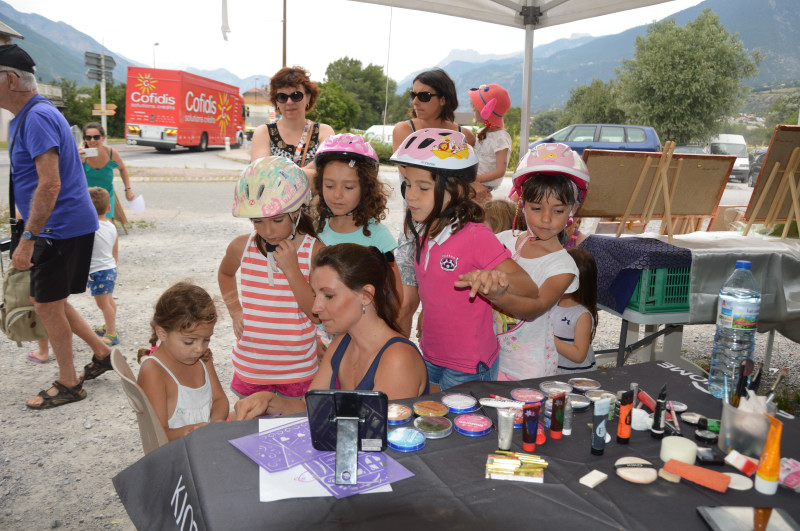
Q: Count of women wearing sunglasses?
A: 3